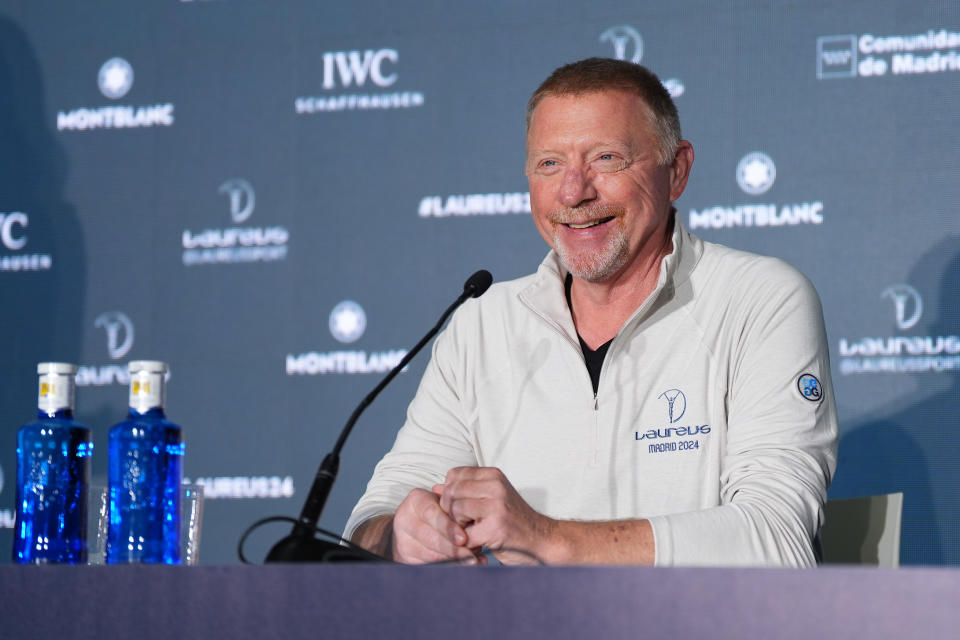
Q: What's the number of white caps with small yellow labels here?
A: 2